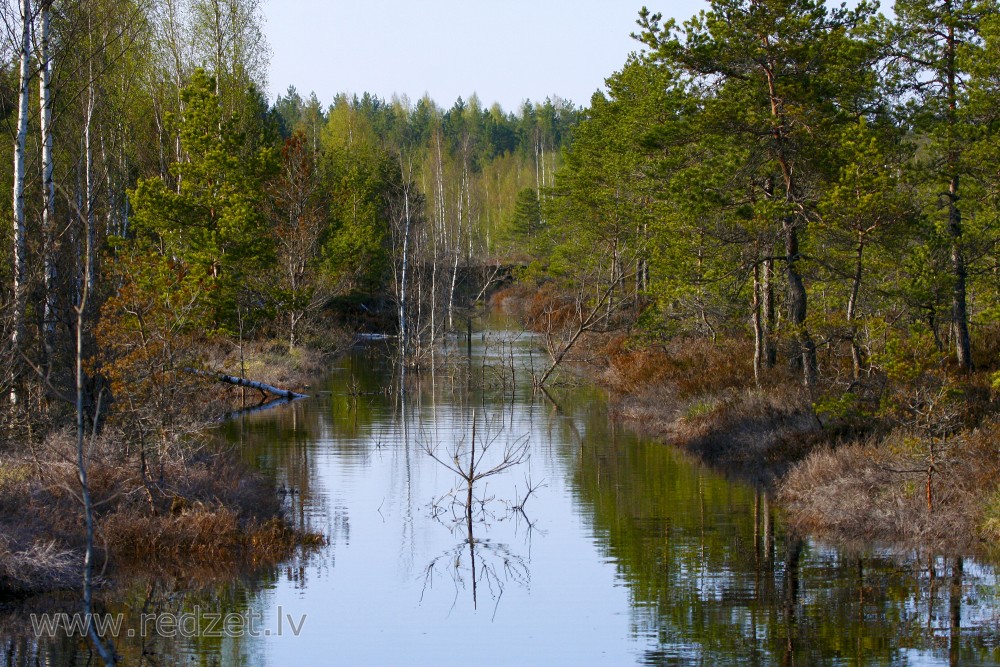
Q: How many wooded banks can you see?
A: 2